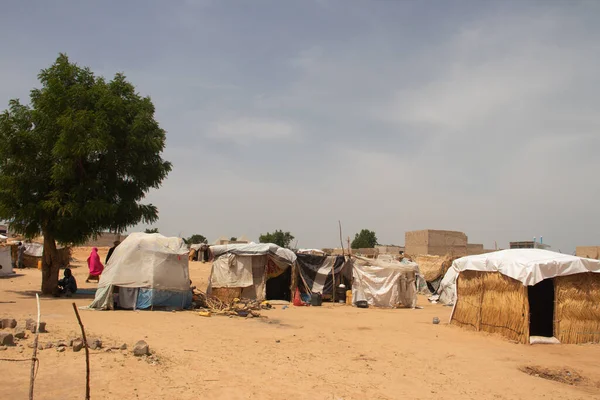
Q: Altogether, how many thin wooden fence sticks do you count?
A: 2